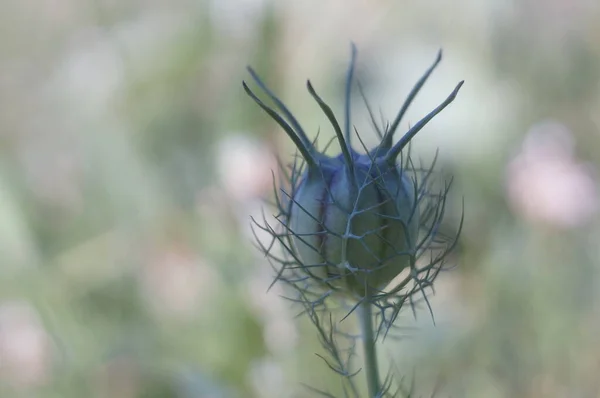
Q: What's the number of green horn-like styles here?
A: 6